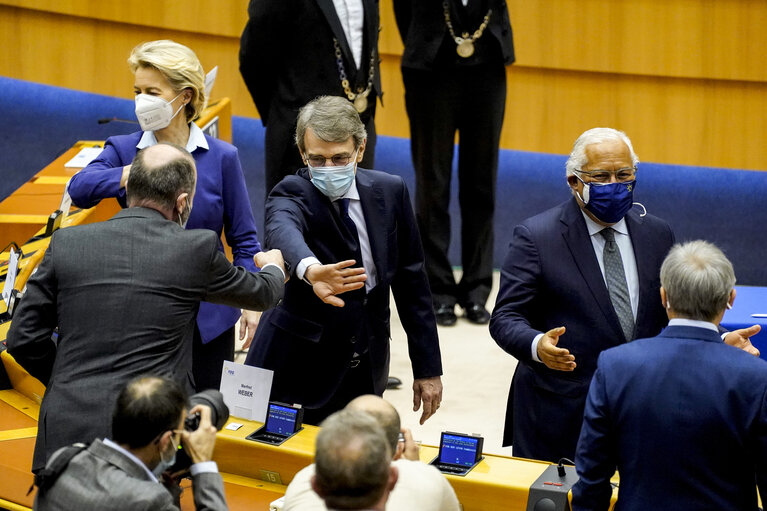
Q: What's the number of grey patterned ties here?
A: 1